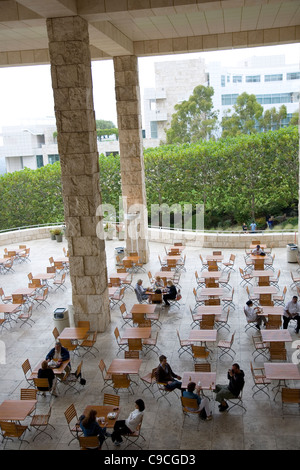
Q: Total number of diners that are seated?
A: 13